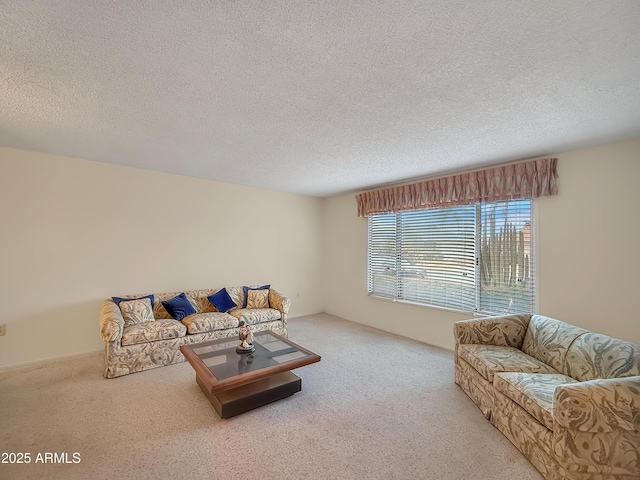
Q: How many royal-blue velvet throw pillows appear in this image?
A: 4